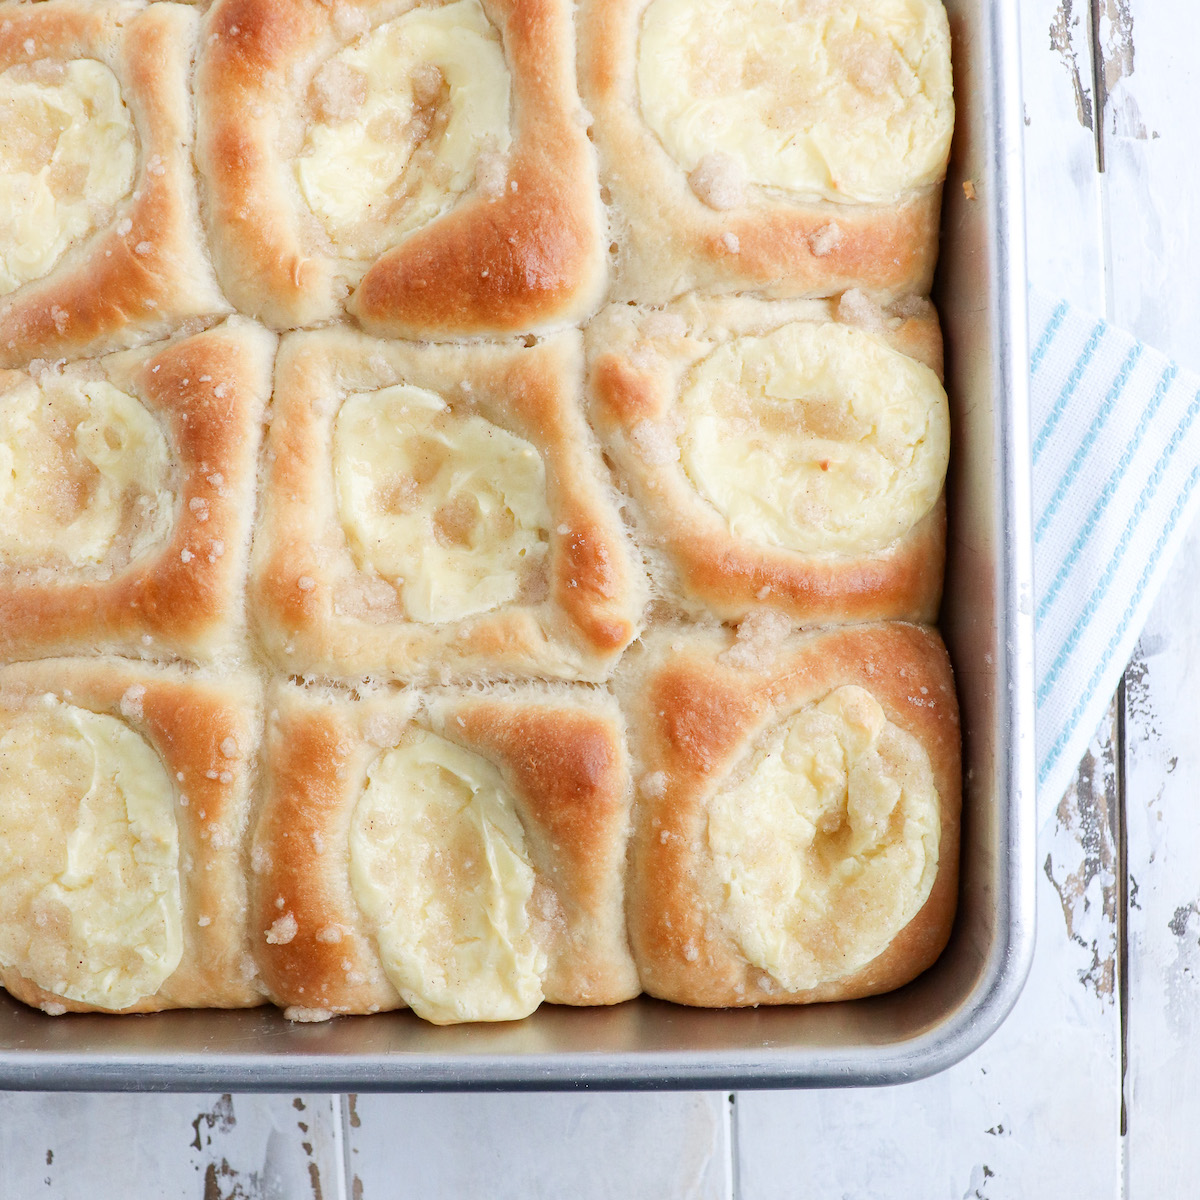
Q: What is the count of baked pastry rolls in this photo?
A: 9